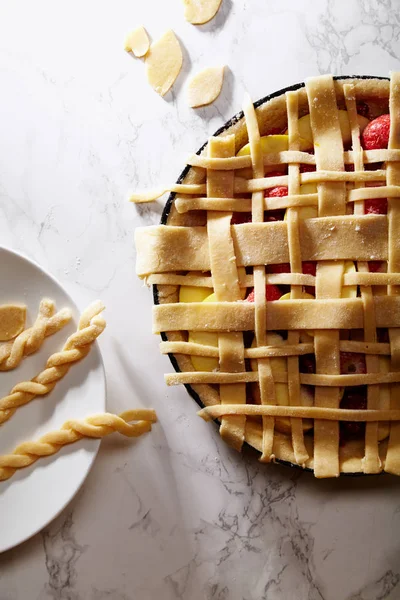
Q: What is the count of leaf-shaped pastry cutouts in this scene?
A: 5